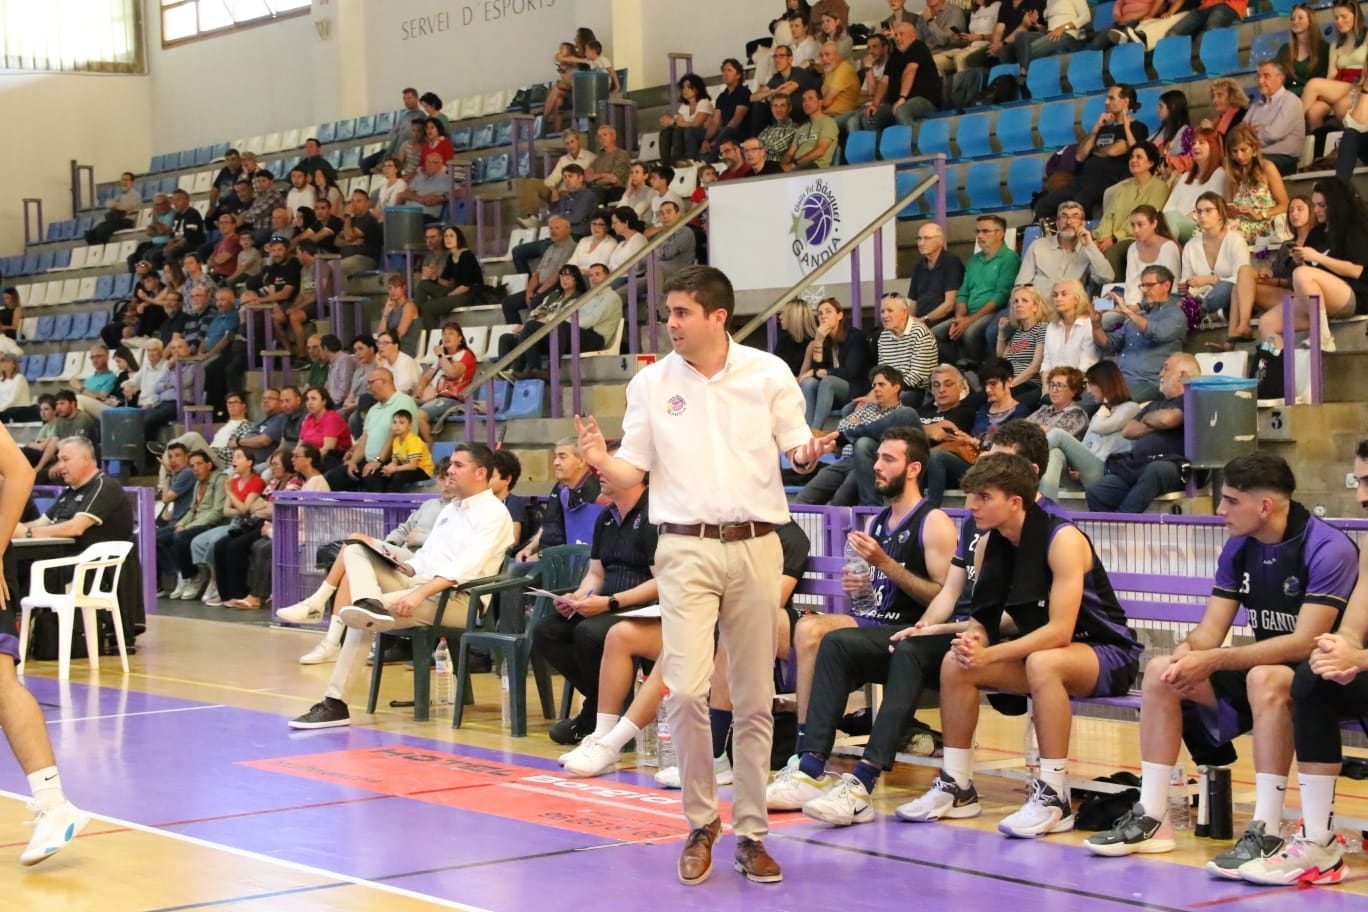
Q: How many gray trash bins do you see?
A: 4